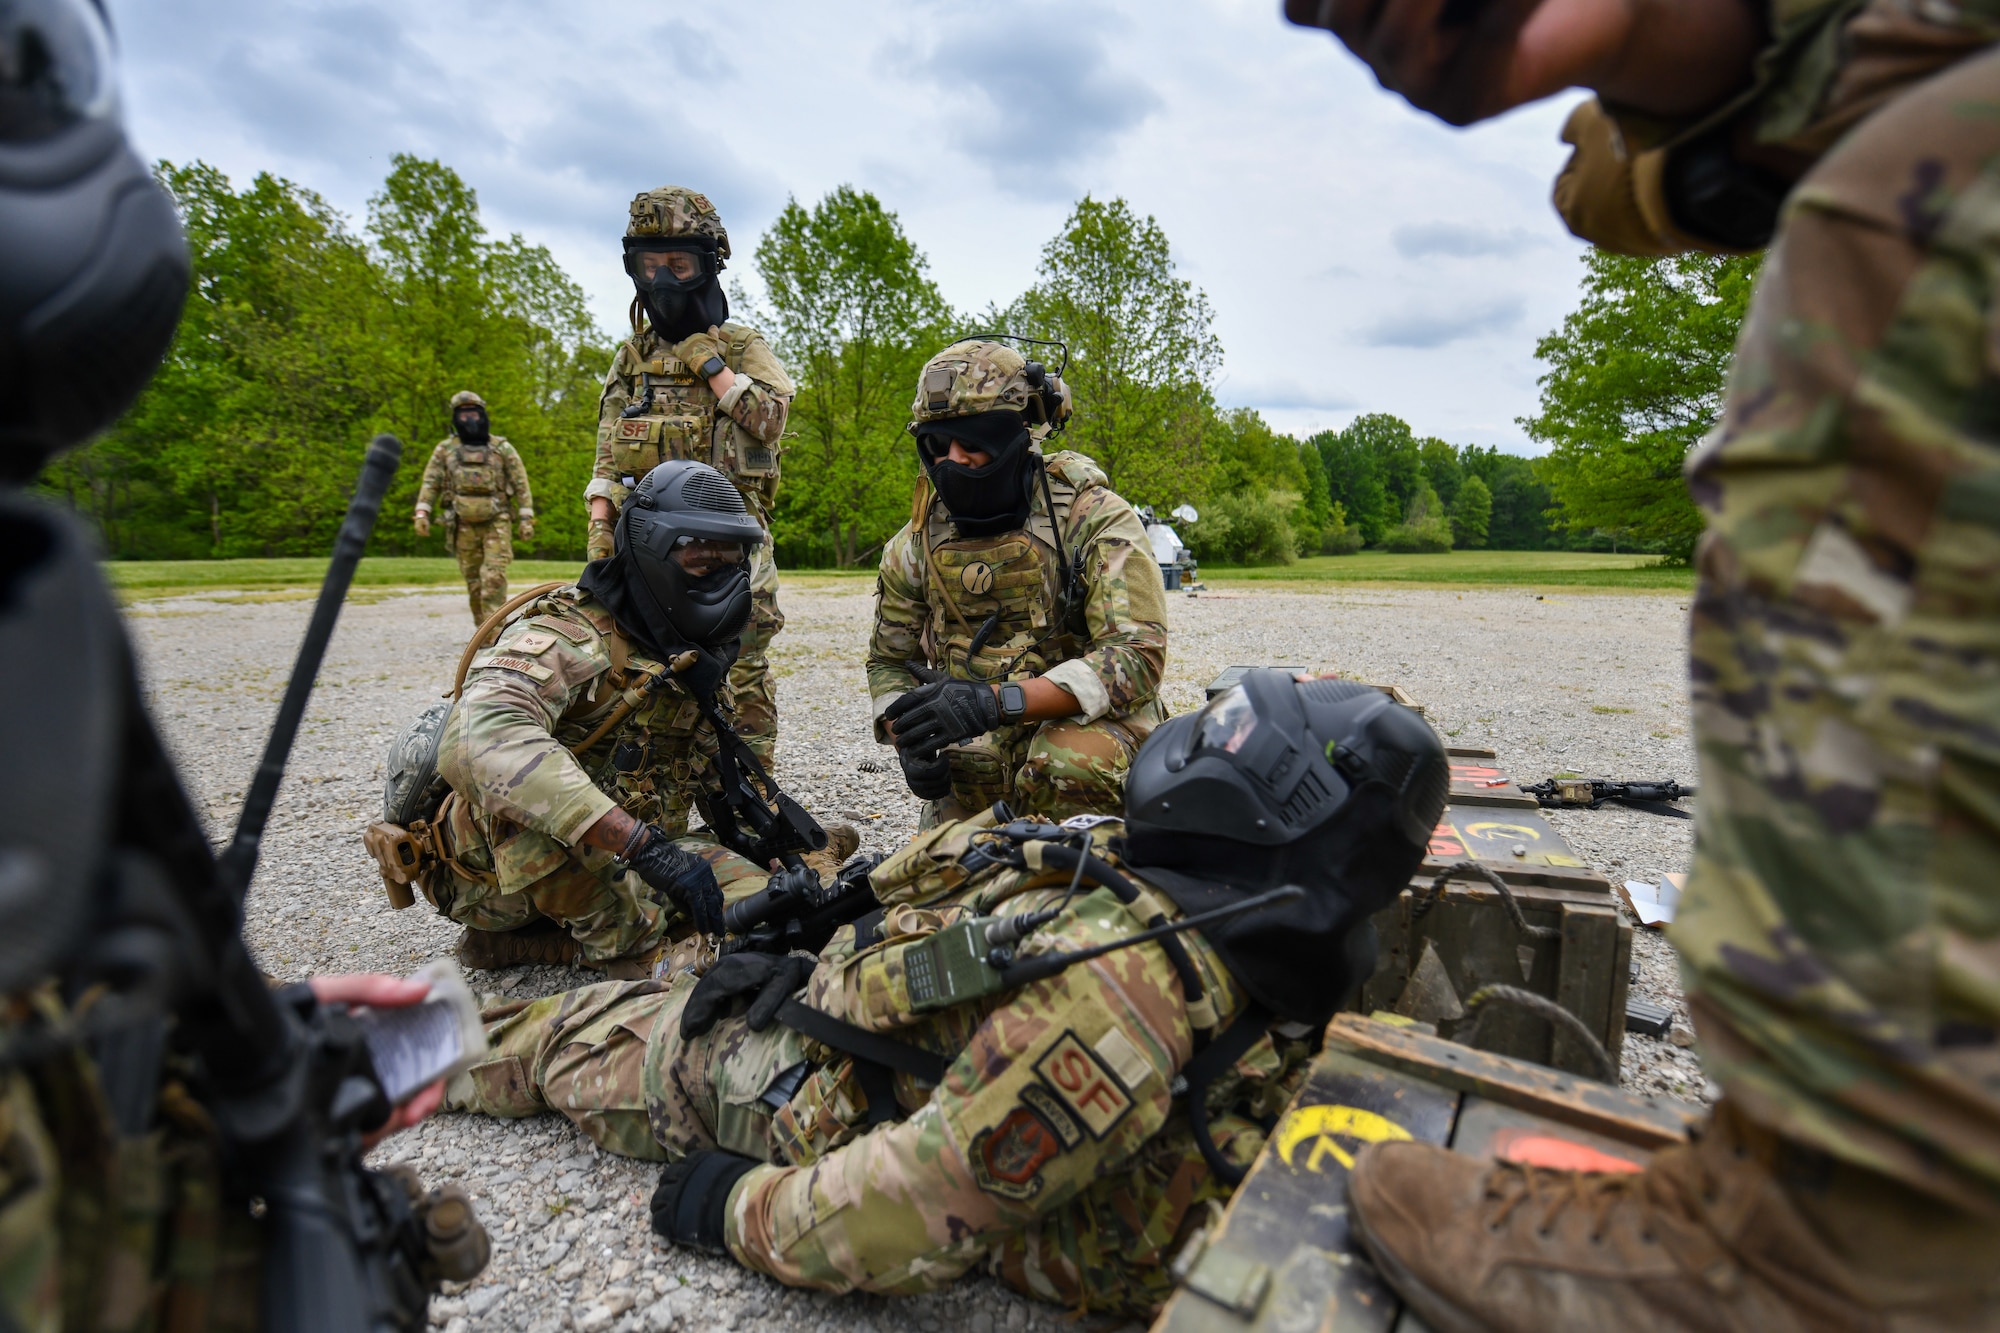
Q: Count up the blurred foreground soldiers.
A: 2